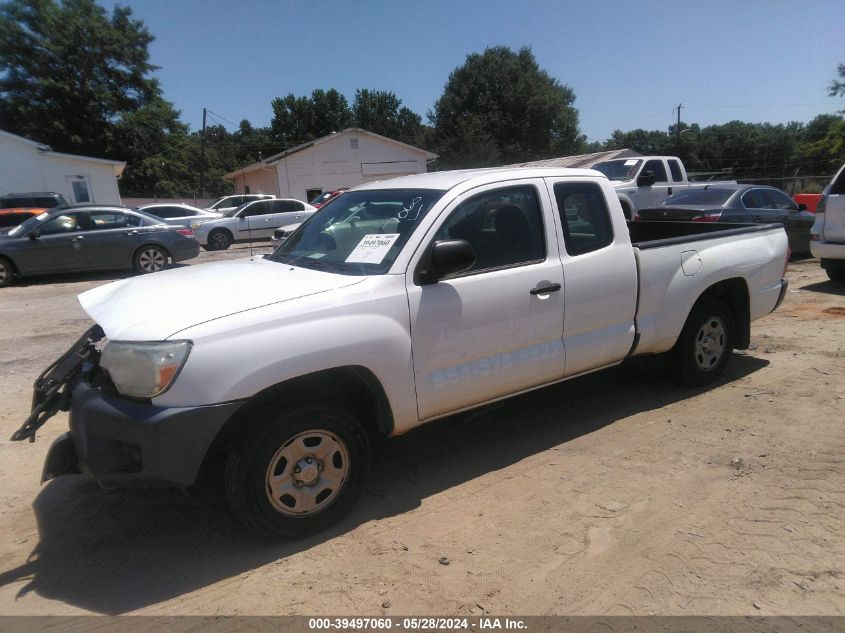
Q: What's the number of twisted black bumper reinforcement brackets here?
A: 1